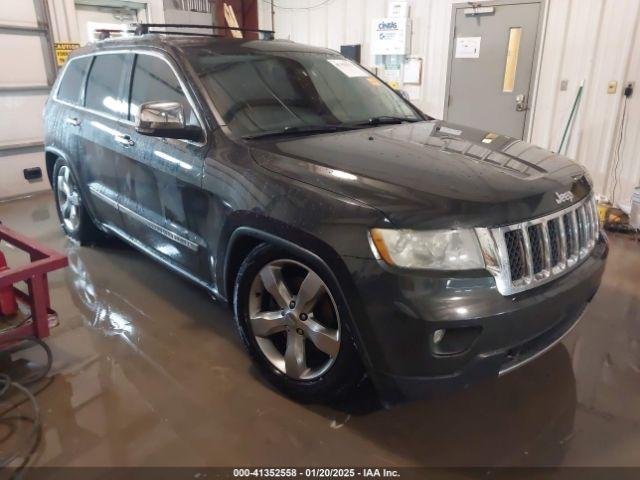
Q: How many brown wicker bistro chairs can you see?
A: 0